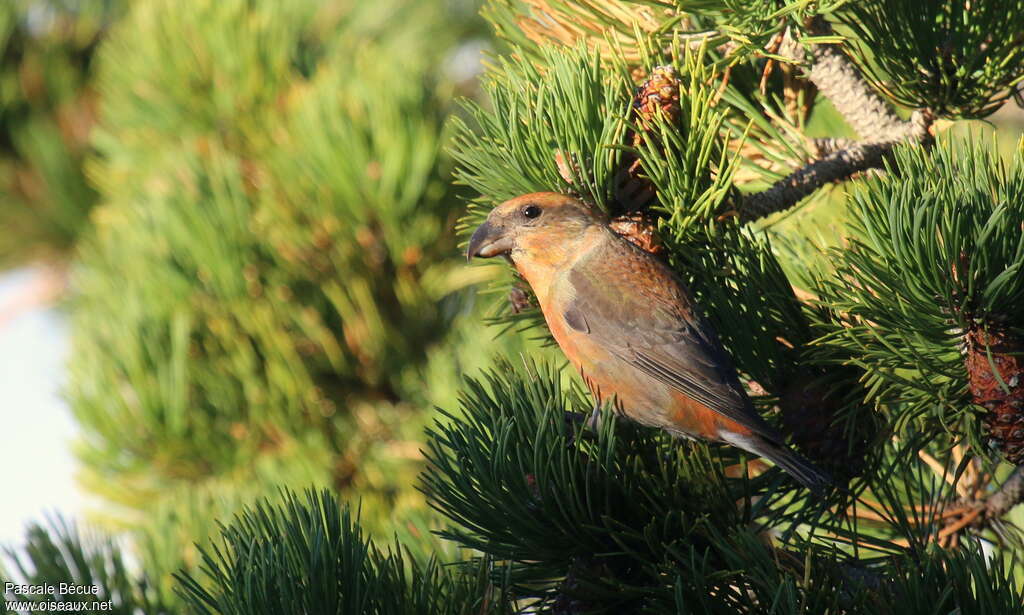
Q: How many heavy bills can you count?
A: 1